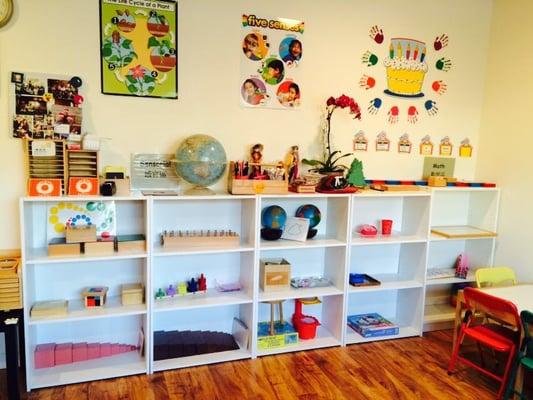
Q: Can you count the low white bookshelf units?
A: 5